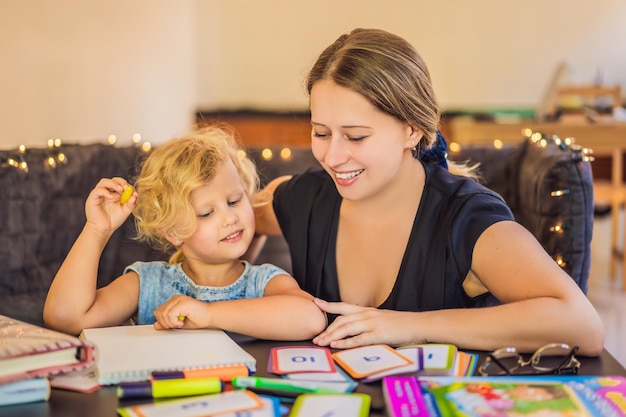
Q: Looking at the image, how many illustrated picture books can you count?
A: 1